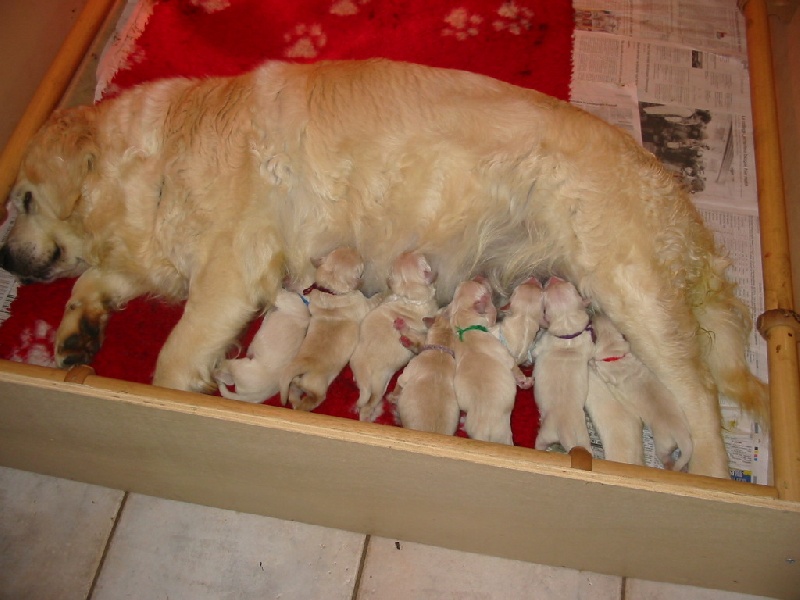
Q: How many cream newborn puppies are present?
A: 8